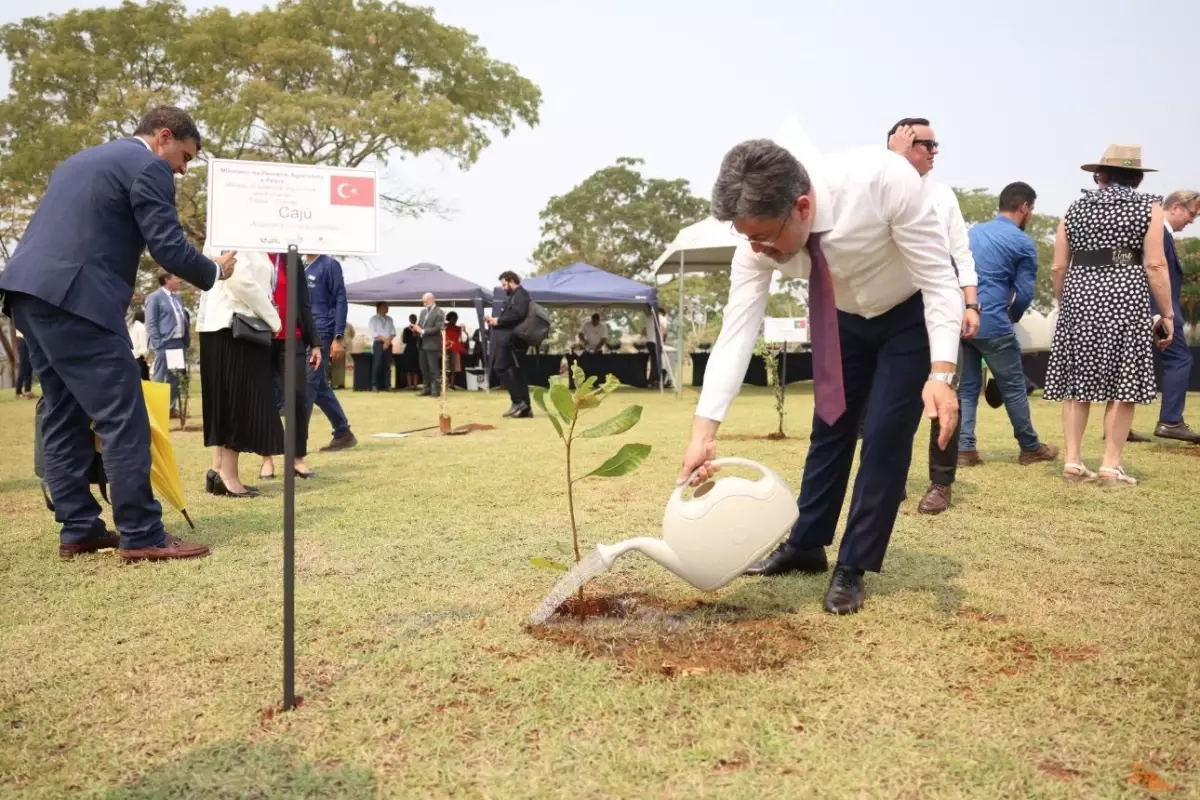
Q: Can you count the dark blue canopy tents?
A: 2